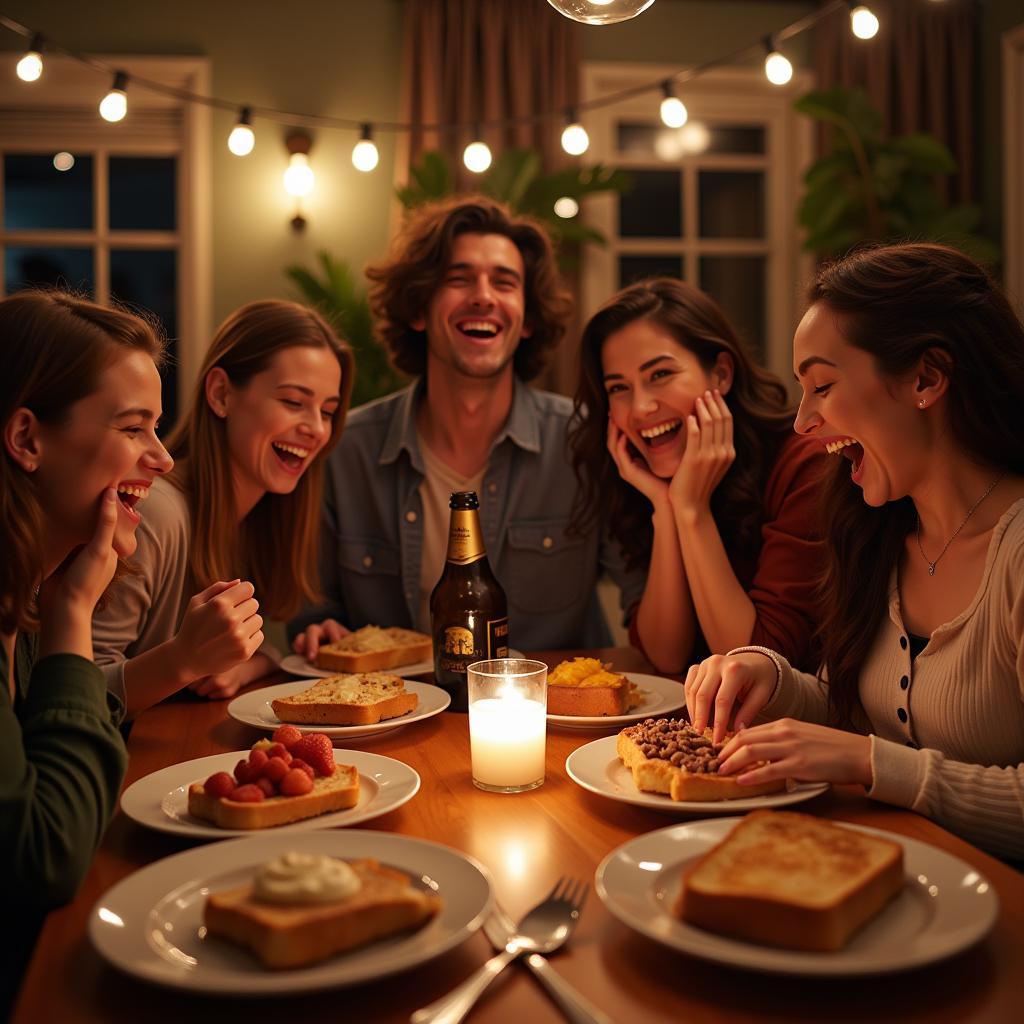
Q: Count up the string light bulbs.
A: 9